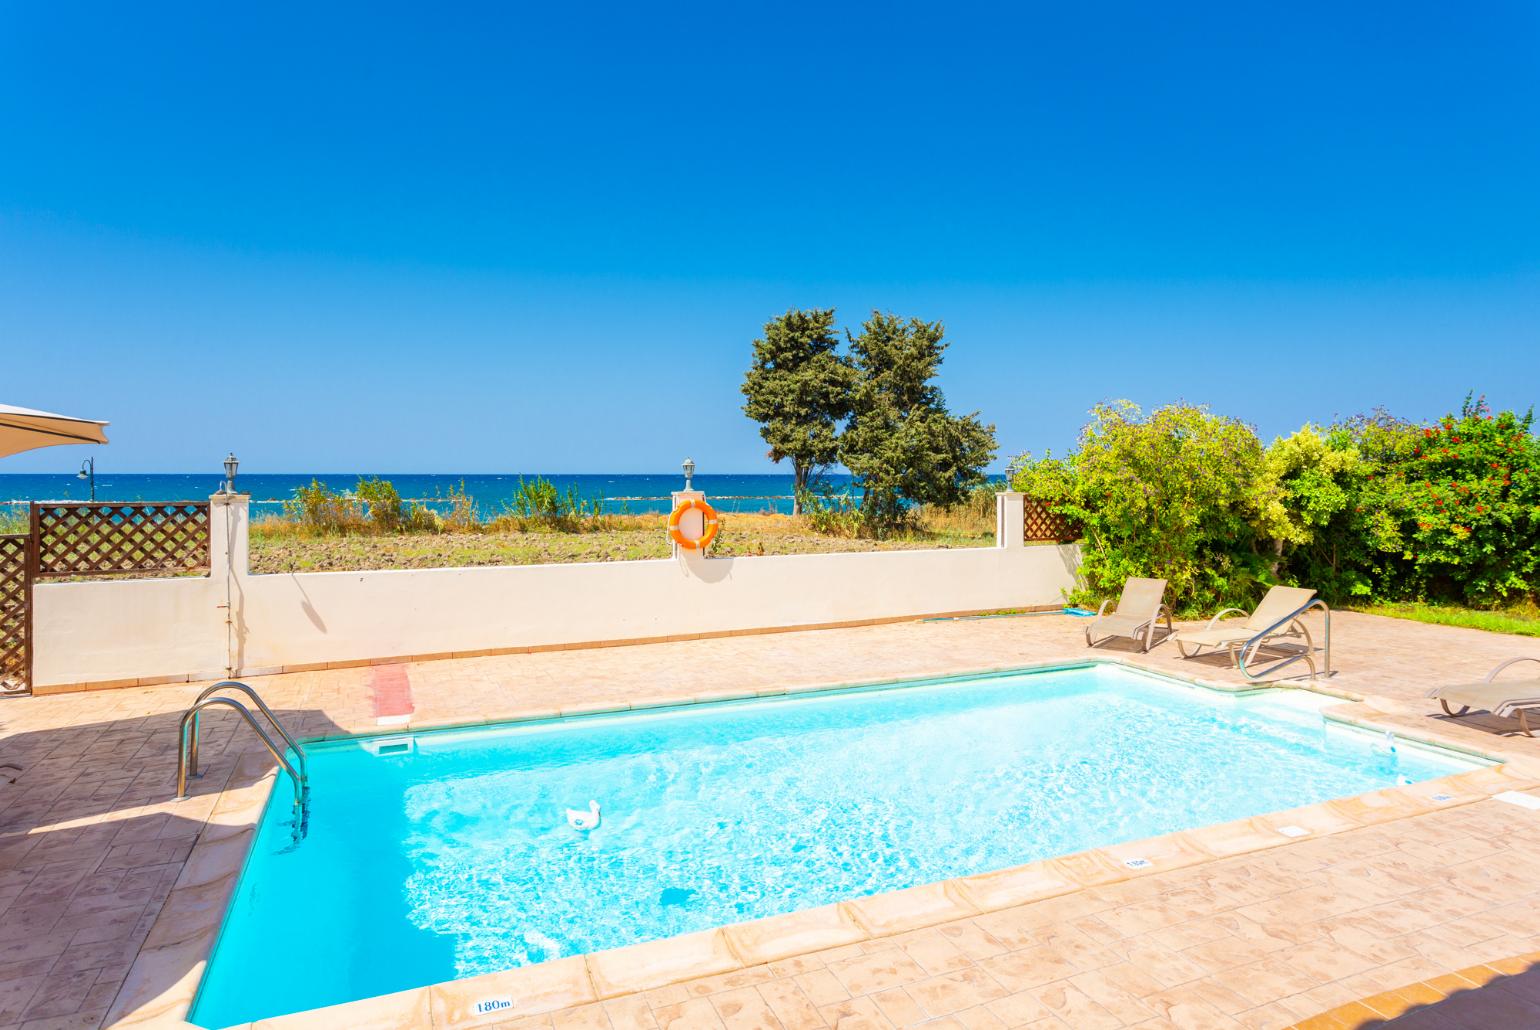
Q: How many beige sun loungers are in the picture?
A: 3